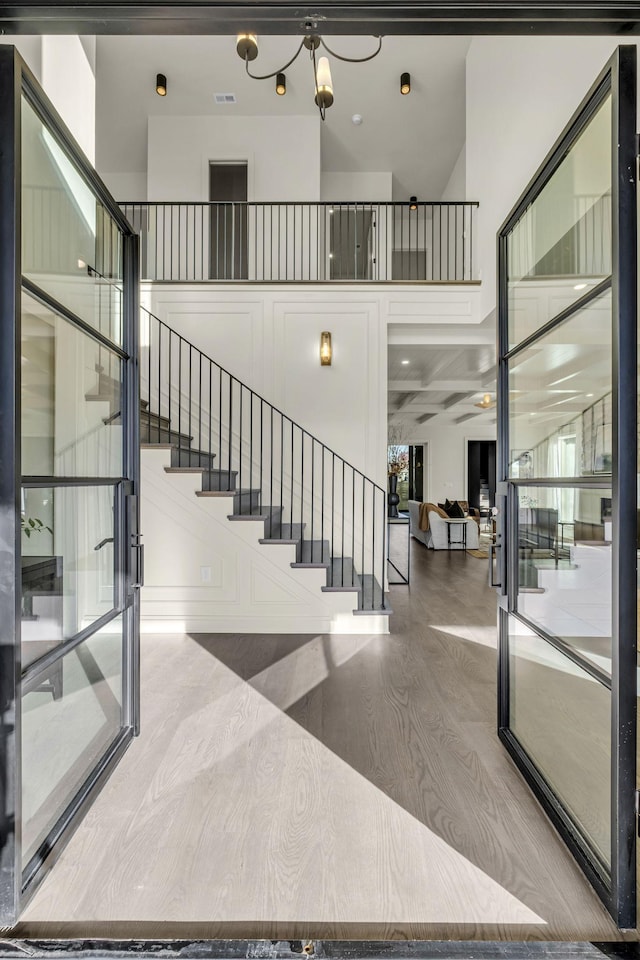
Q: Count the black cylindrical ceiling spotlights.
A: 4